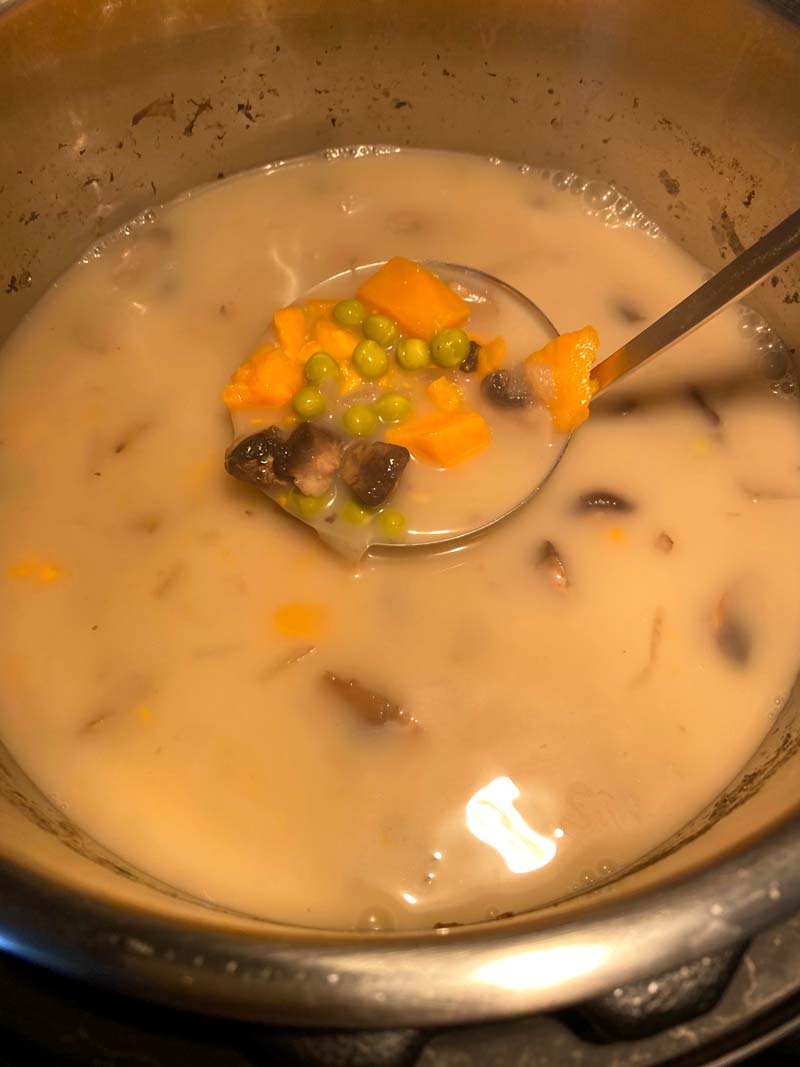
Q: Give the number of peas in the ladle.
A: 12